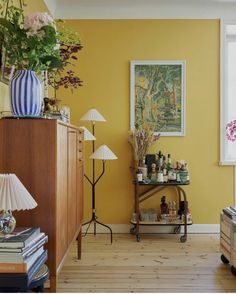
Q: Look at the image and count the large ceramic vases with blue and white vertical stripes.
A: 1